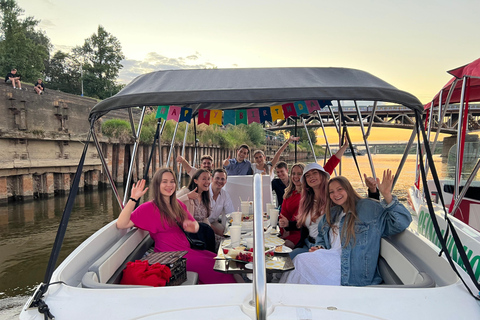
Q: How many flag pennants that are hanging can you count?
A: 14